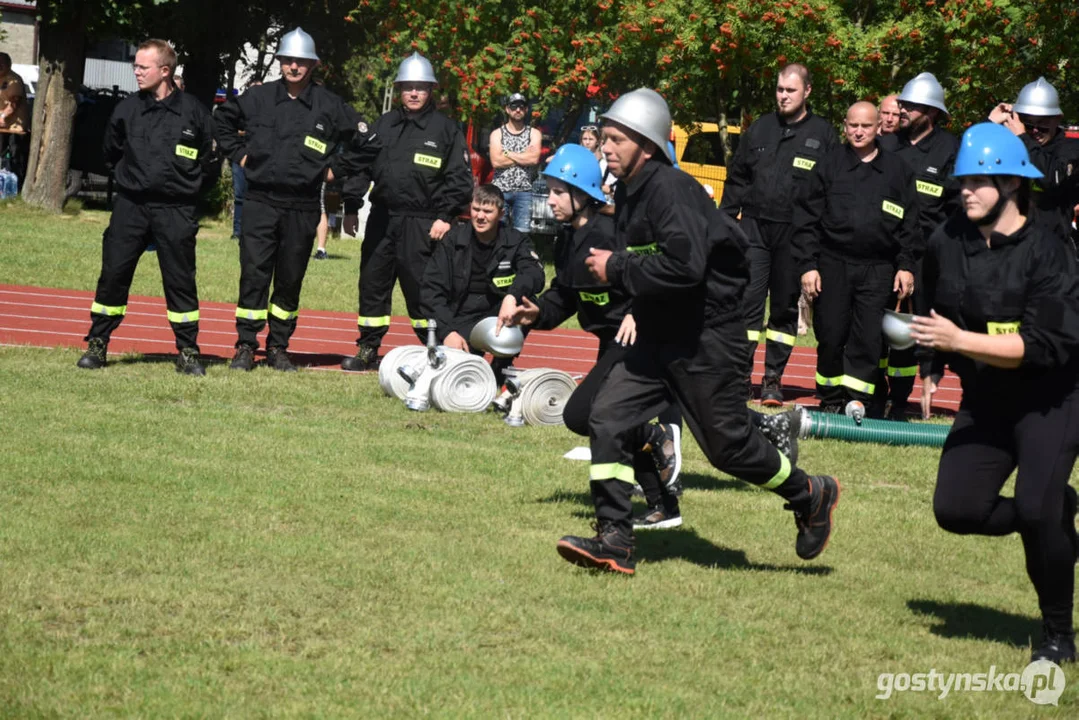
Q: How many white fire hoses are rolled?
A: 3